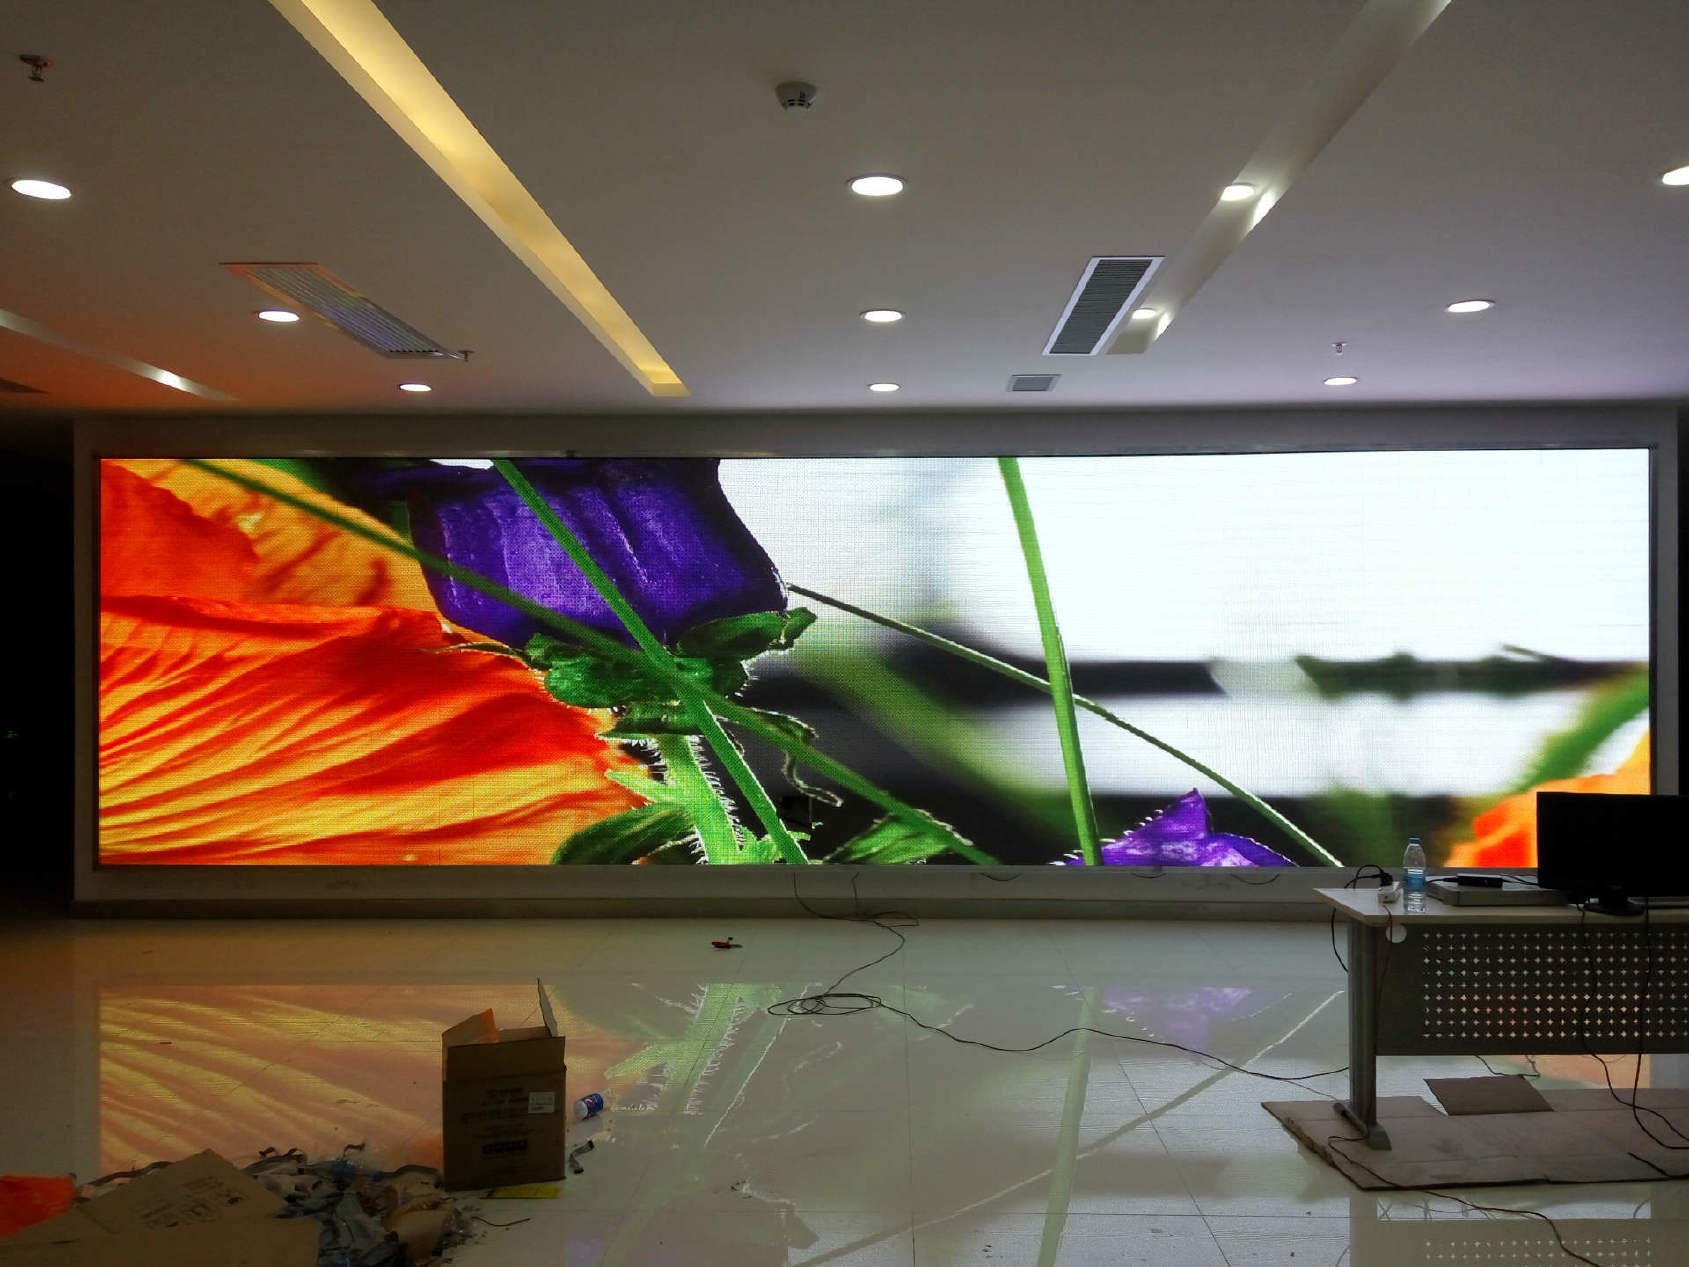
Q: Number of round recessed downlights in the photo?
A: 11